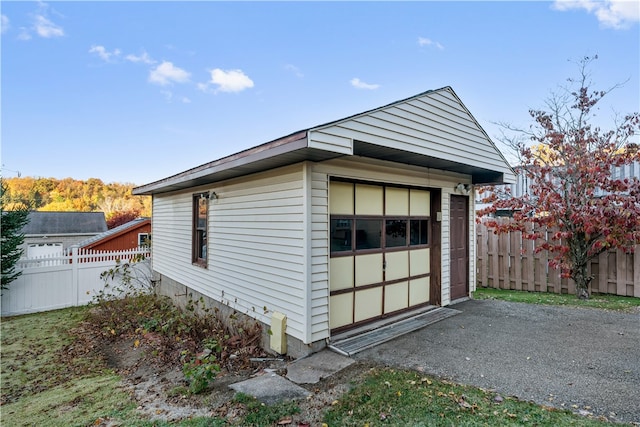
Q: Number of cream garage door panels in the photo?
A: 12